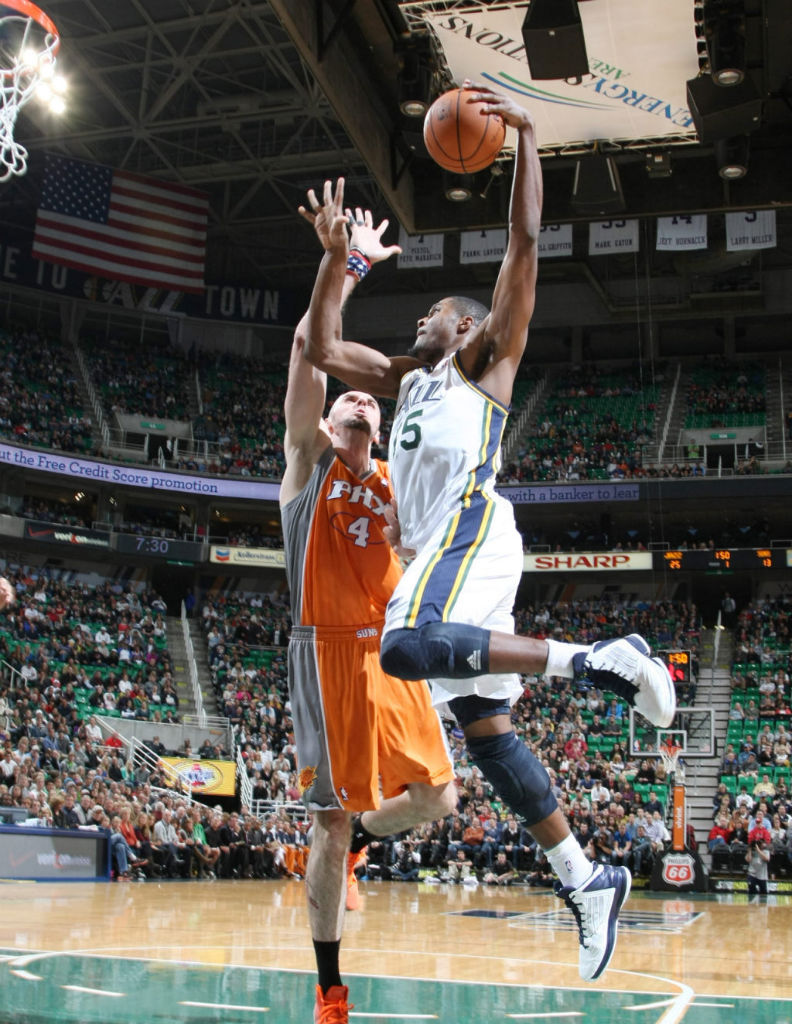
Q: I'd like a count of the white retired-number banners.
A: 6